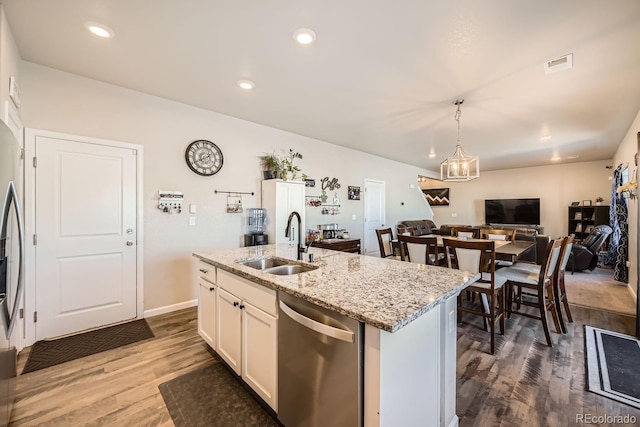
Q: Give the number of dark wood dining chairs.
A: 8